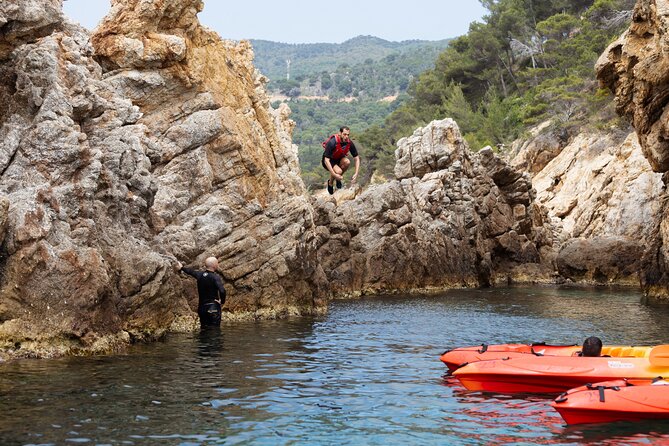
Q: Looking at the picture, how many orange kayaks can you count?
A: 3